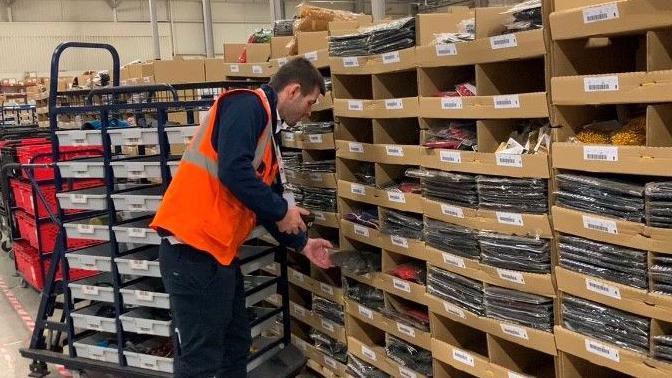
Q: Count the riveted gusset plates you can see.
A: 0